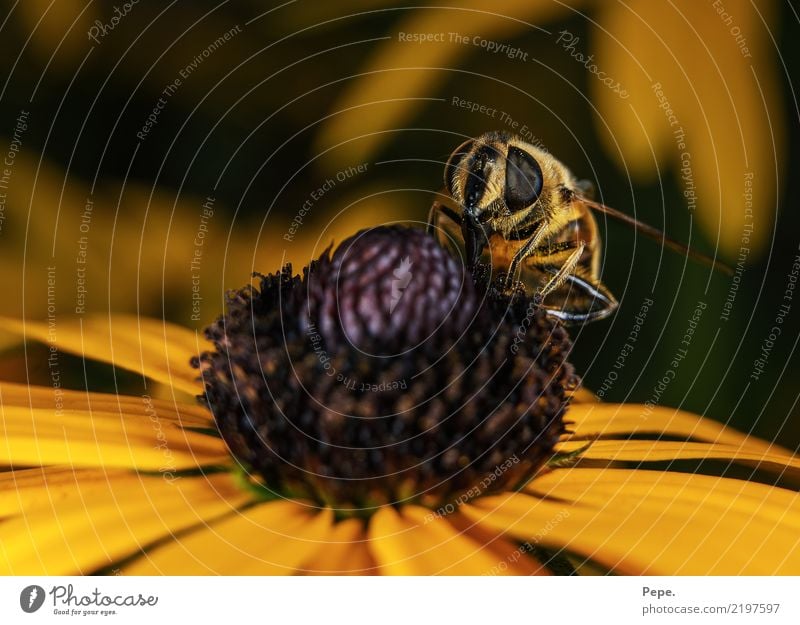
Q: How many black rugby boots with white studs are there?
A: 0